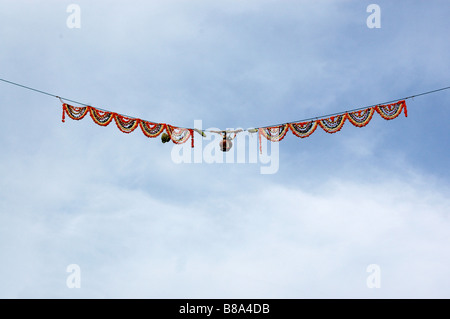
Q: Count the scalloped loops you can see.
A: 10